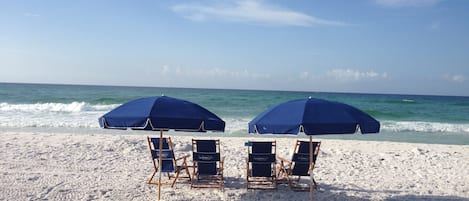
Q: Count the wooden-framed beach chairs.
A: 4